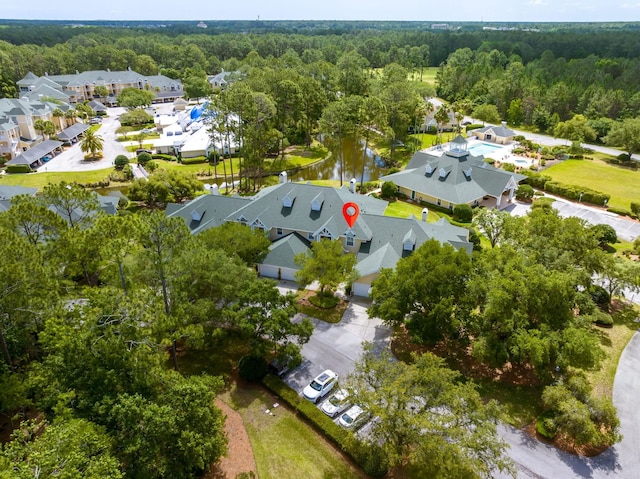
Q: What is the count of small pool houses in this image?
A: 1